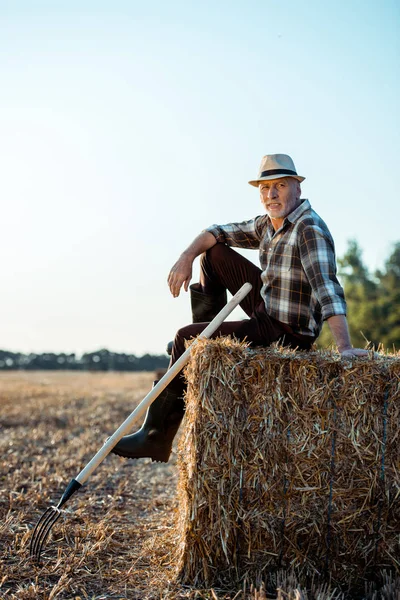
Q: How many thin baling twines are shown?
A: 4